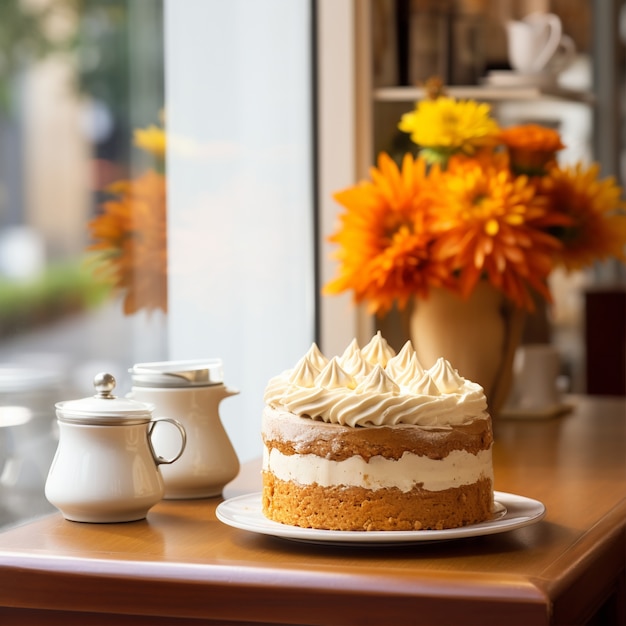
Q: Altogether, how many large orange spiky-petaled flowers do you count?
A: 3